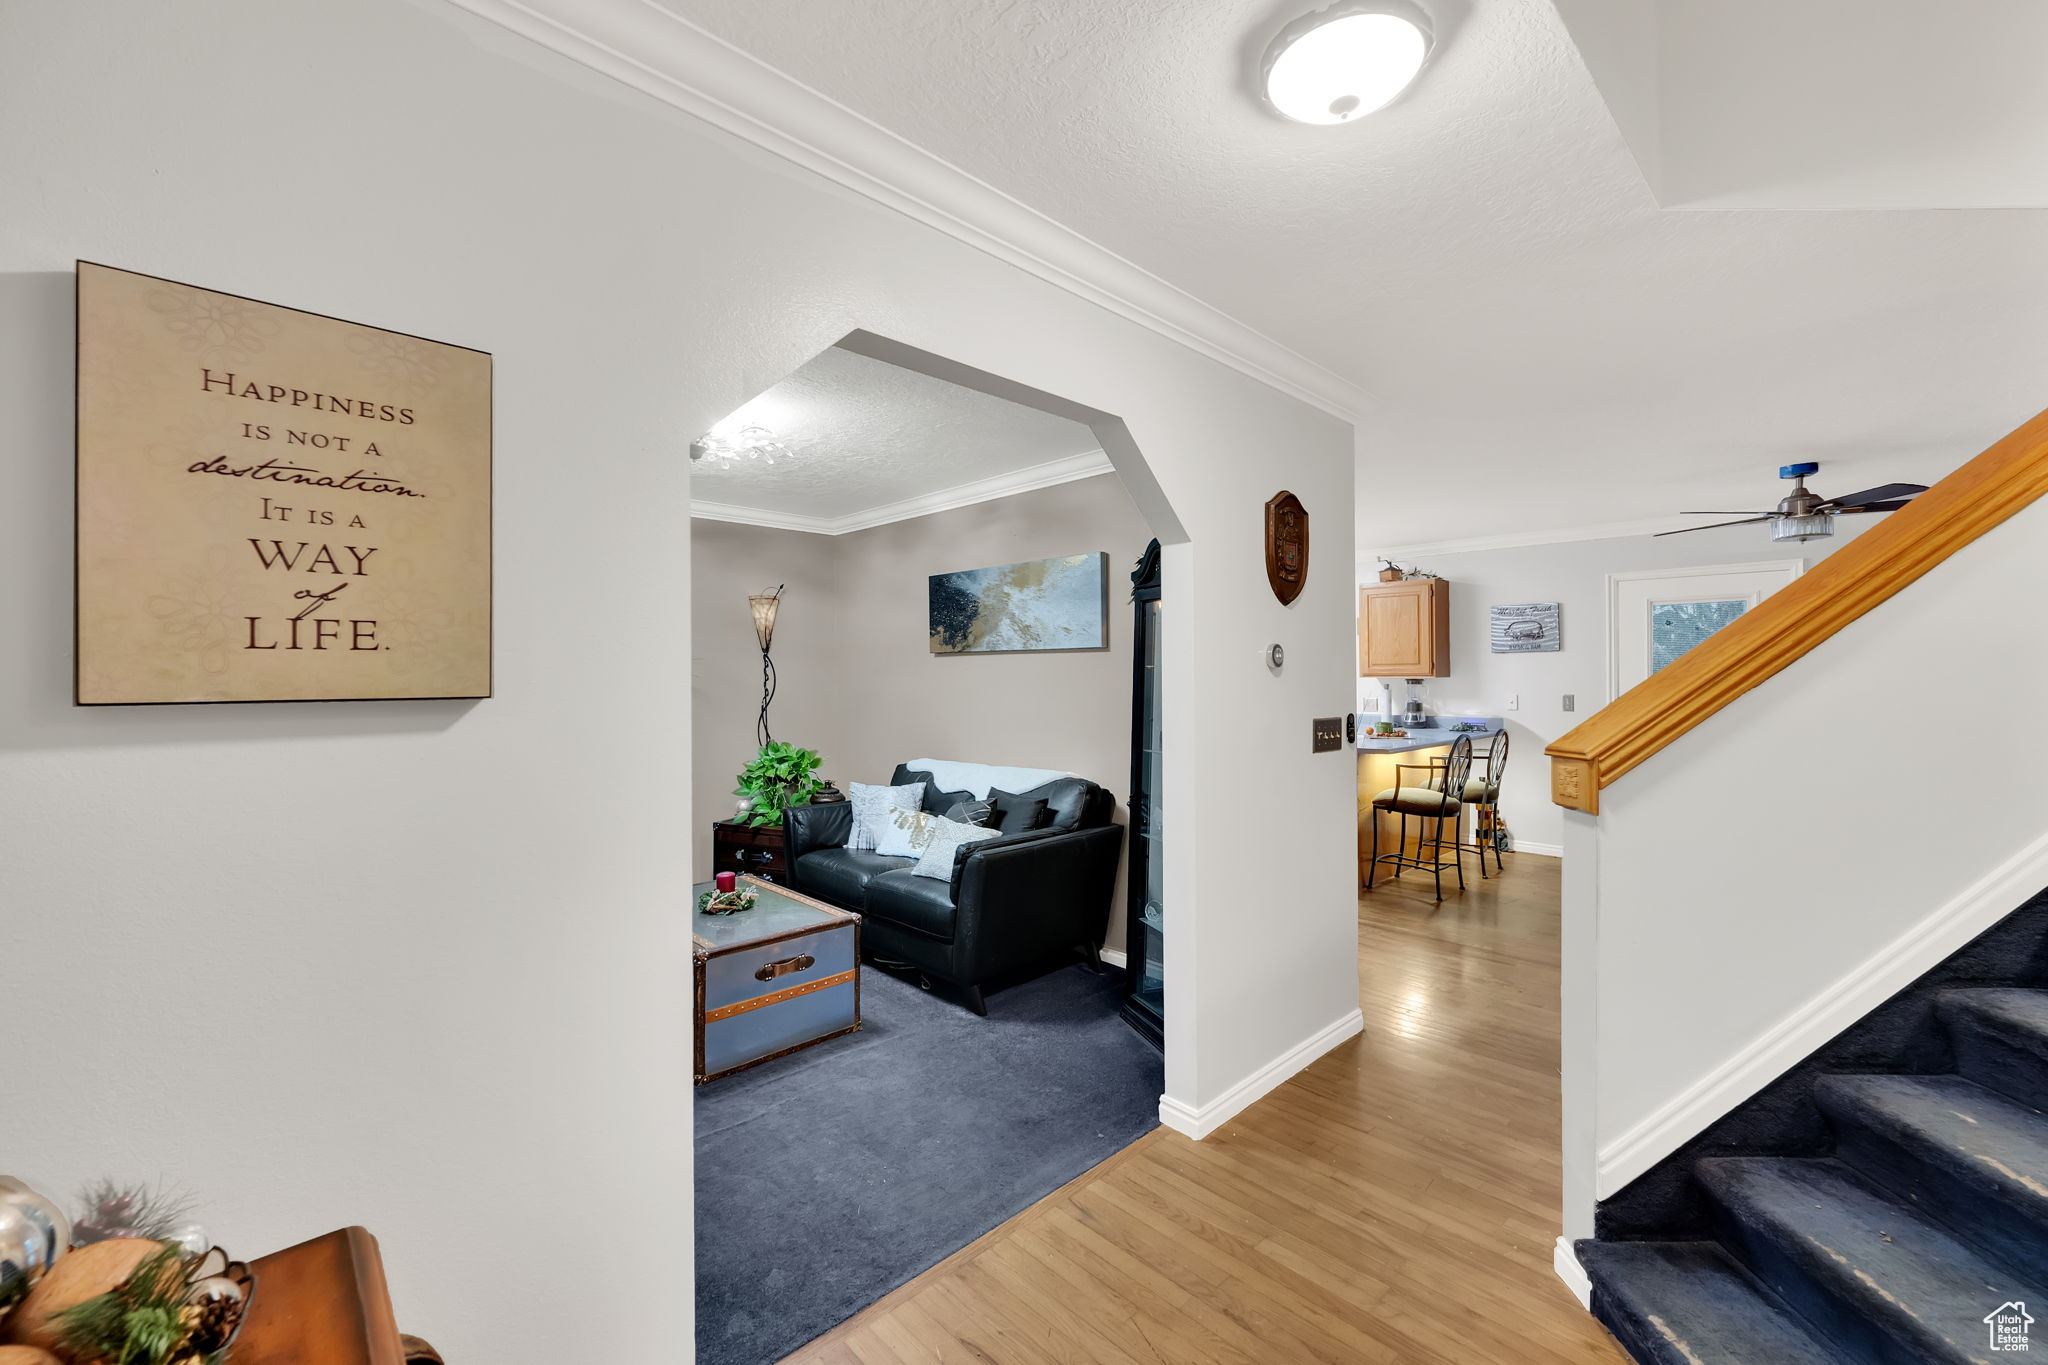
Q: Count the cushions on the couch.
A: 5